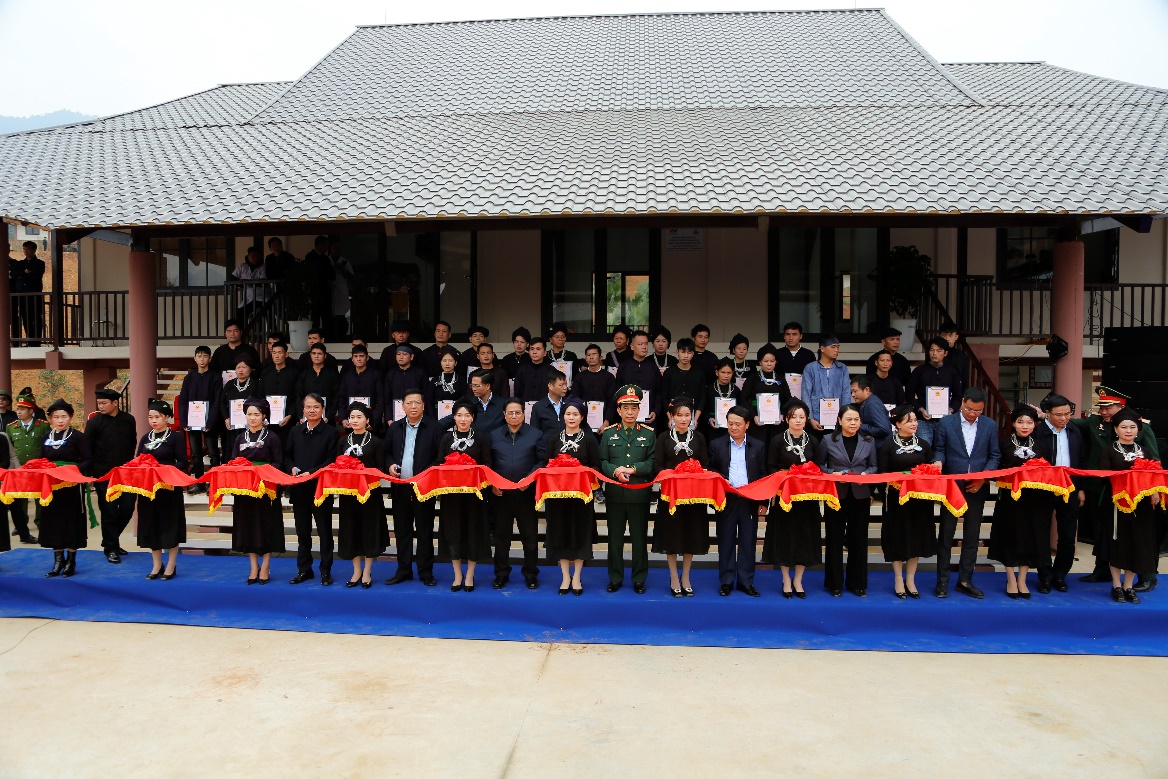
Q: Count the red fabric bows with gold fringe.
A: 11